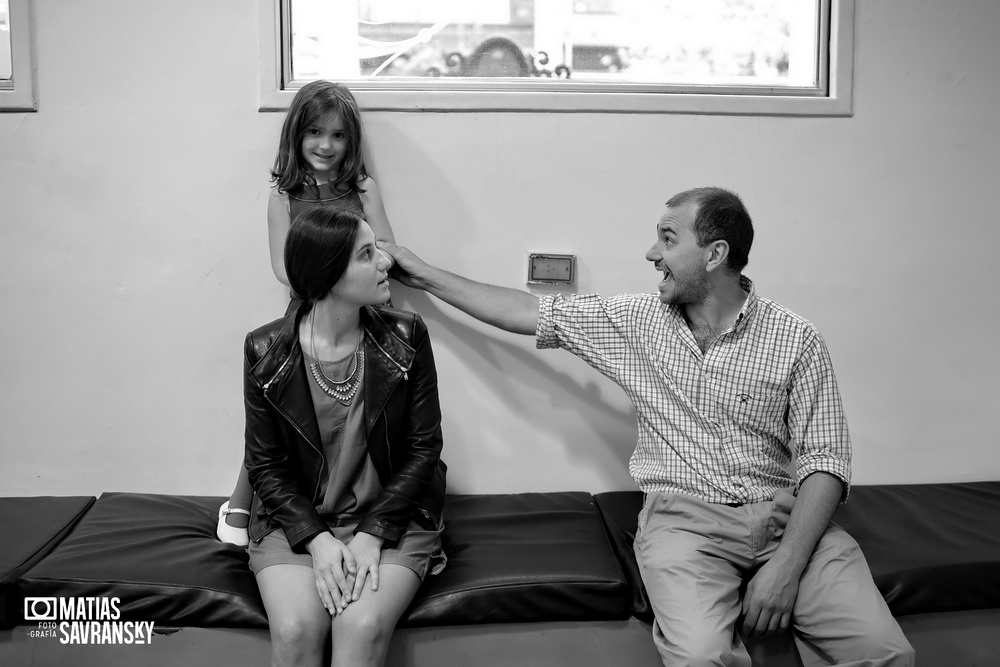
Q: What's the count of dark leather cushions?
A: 3